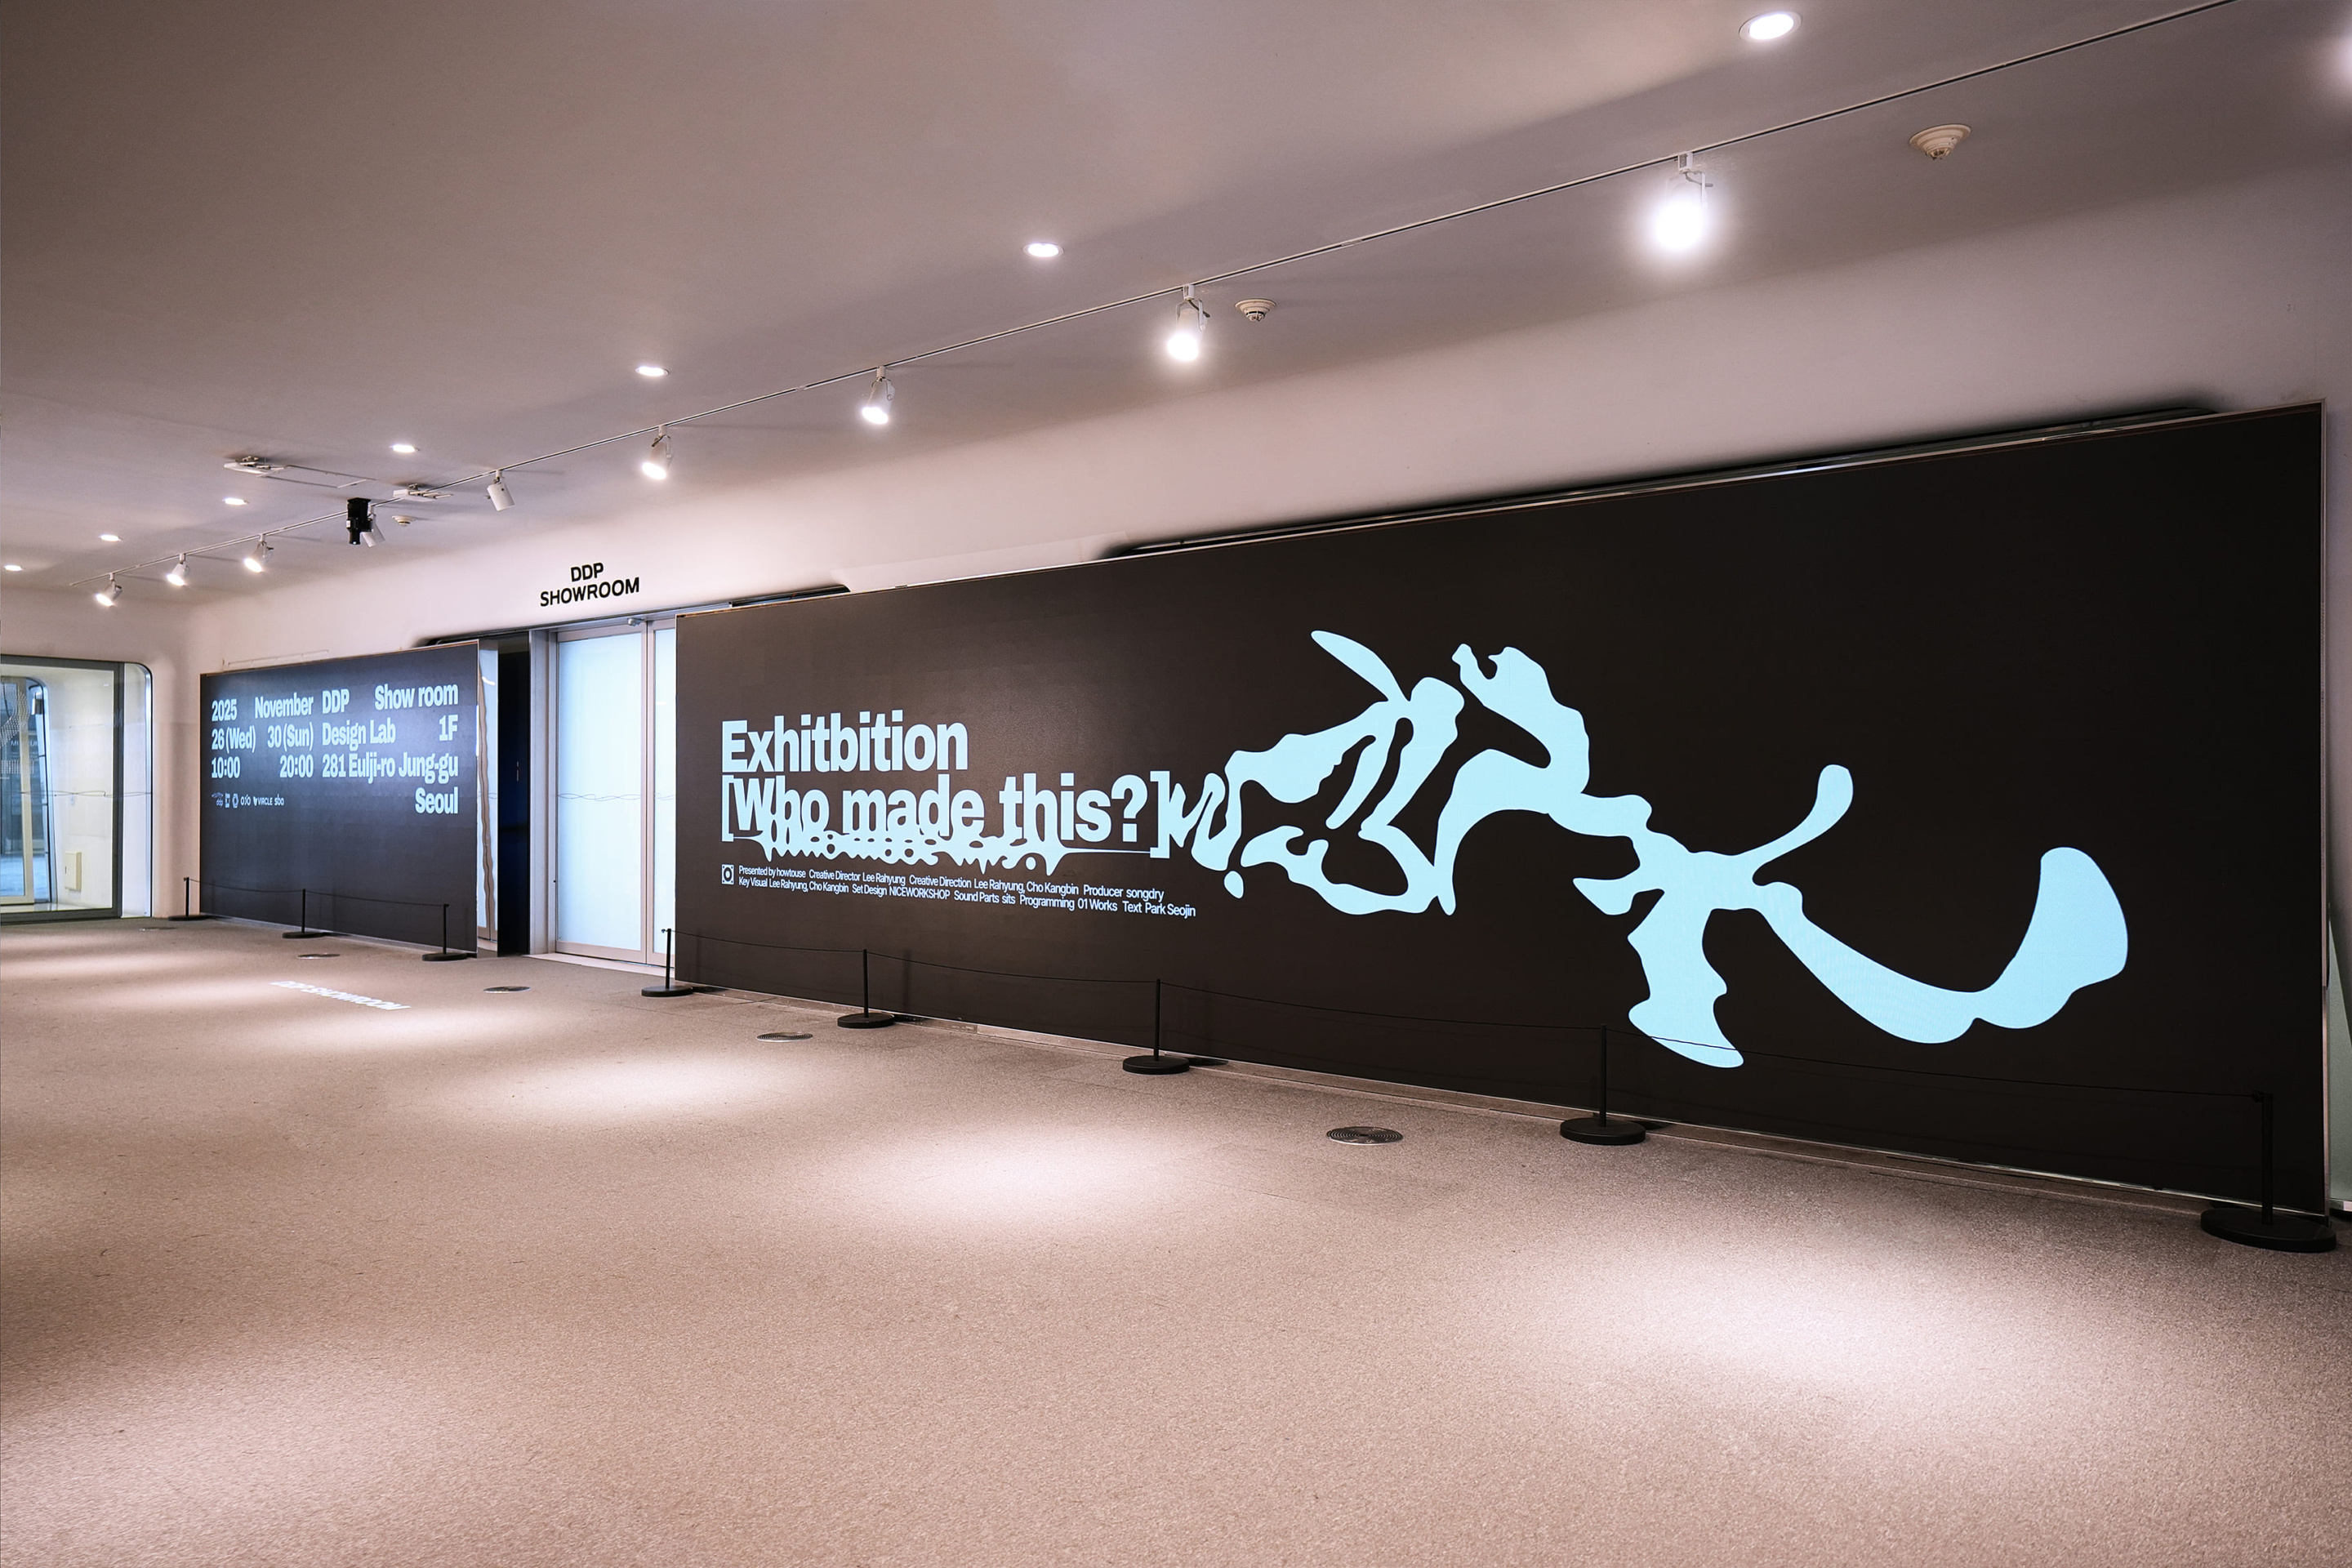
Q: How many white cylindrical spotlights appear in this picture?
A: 9